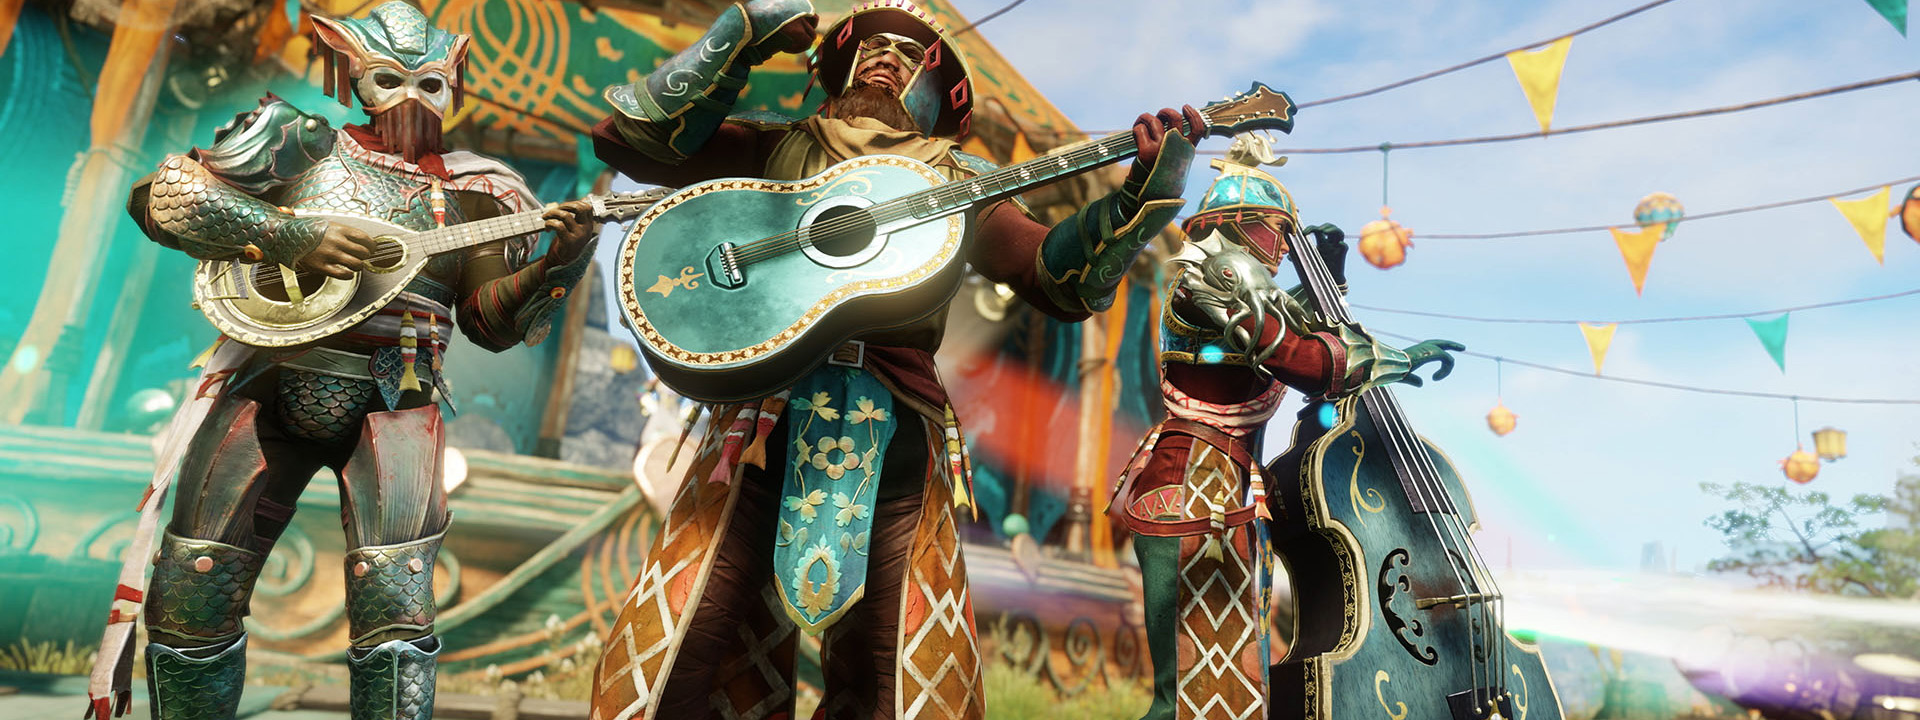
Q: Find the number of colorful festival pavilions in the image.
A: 1